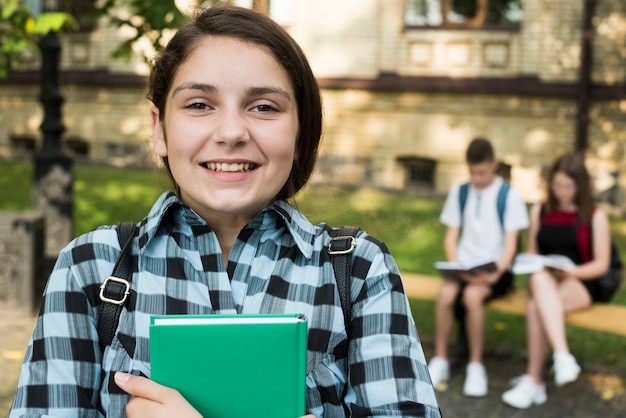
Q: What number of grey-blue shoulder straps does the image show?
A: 2